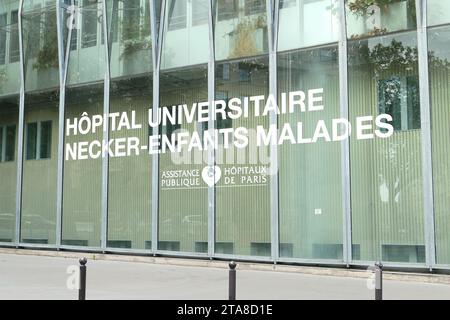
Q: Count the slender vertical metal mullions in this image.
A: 8